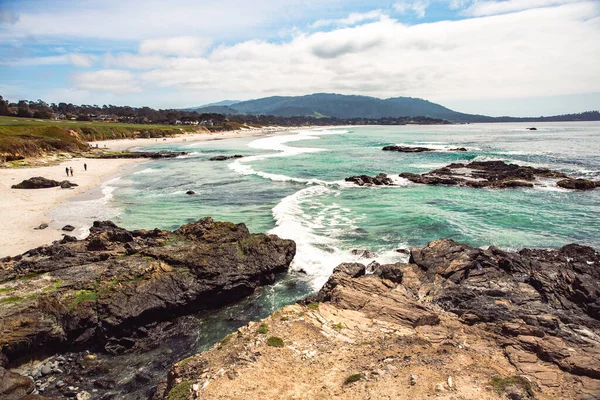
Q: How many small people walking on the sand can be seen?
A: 3